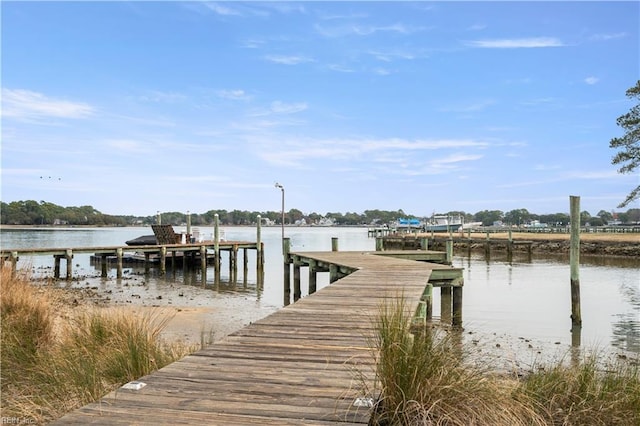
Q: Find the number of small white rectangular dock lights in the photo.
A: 2